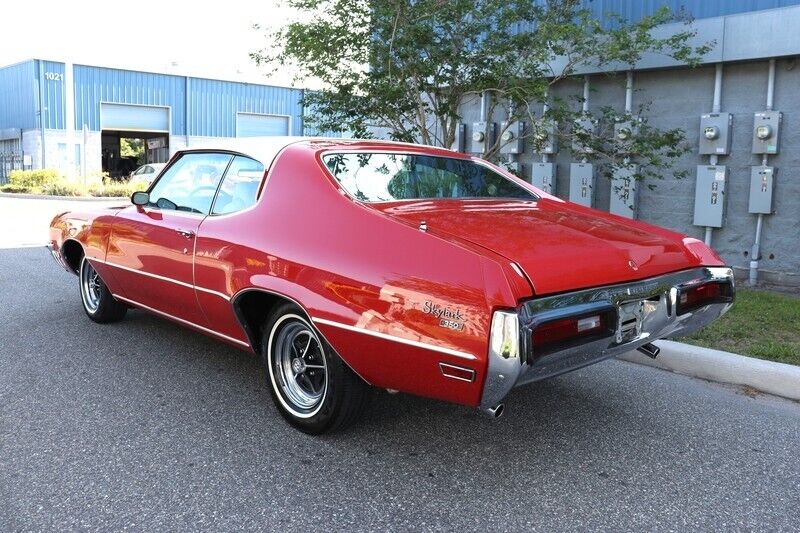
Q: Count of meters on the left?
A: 0